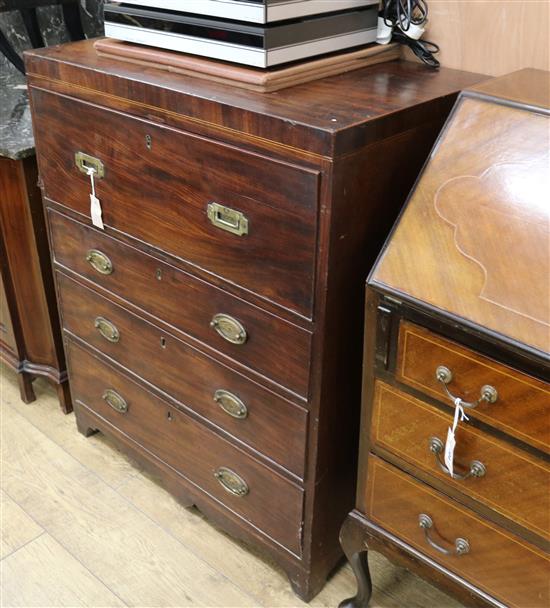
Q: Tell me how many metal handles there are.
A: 11